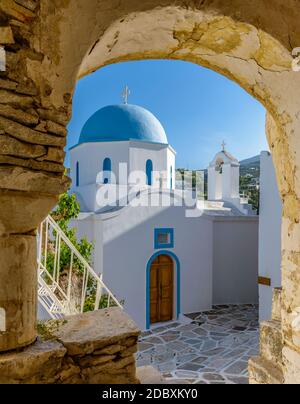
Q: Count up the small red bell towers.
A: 0